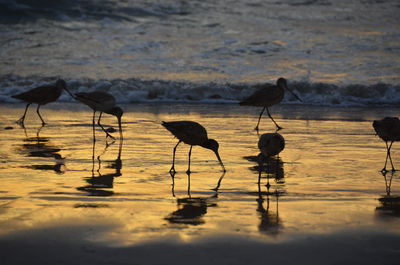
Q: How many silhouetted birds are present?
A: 6